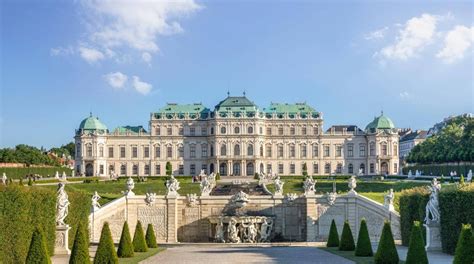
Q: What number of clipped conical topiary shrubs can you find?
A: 12